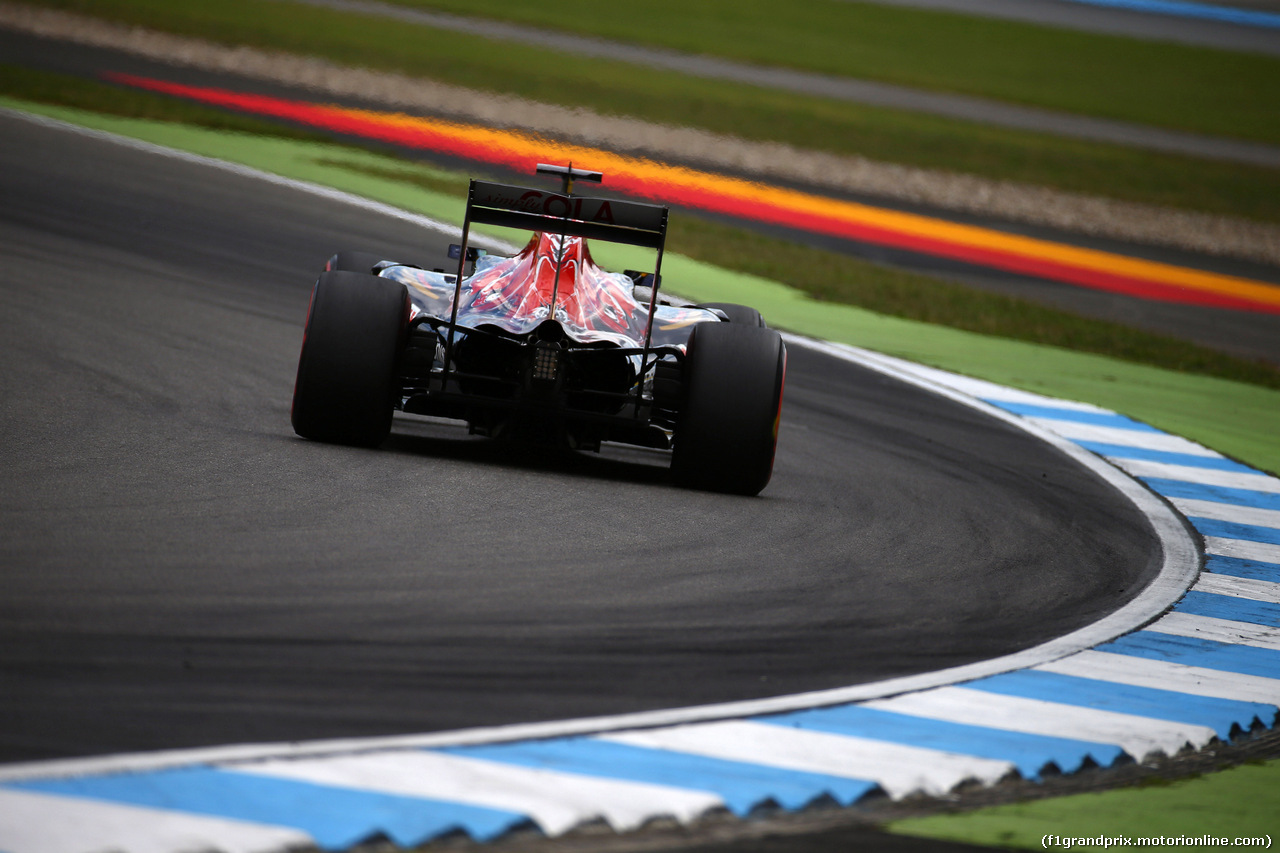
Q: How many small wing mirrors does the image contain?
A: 2